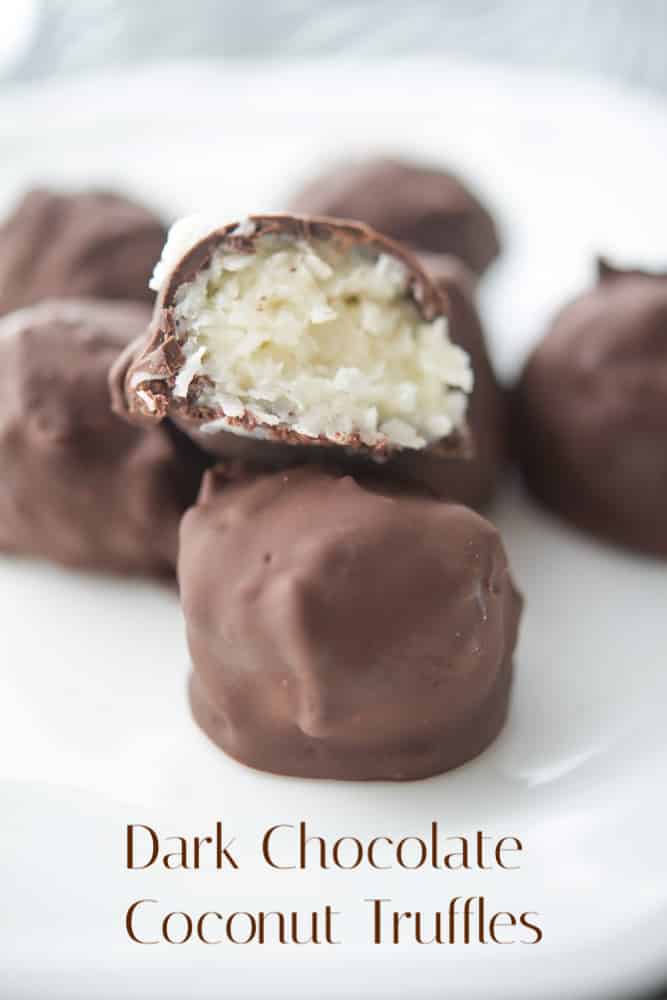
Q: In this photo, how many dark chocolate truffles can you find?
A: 7